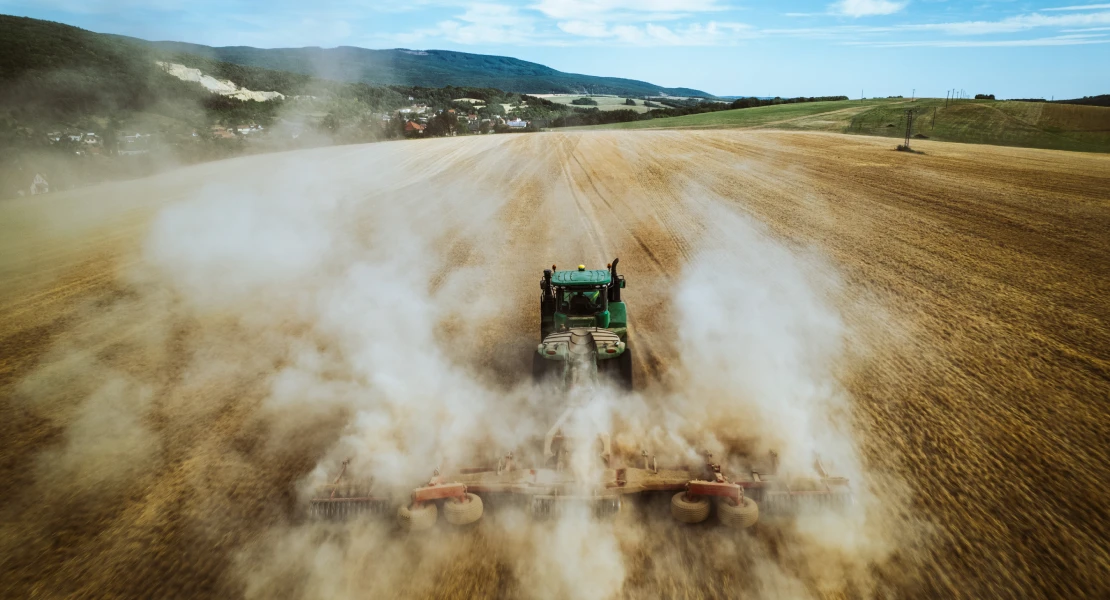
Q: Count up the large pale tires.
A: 4